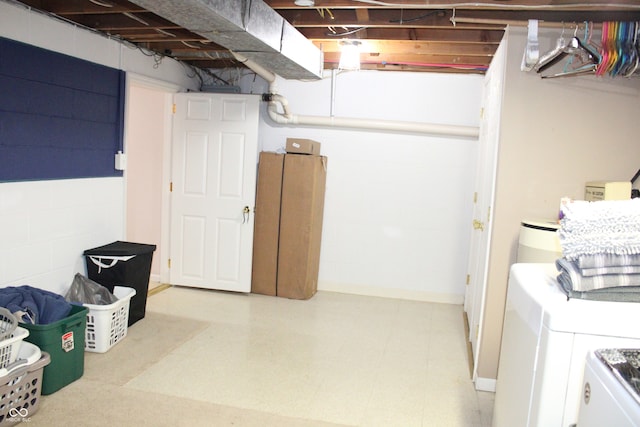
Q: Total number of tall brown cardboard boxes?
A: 2